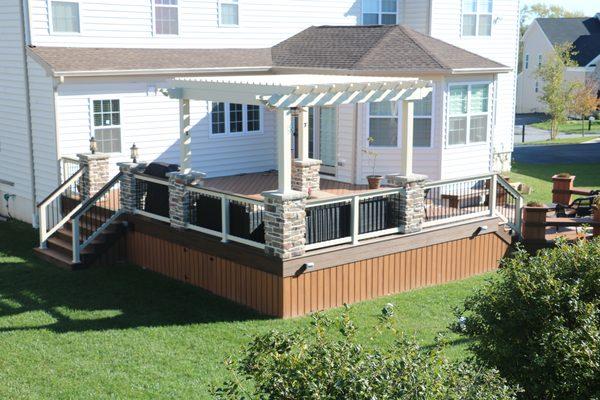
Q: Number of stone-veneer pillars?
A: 6